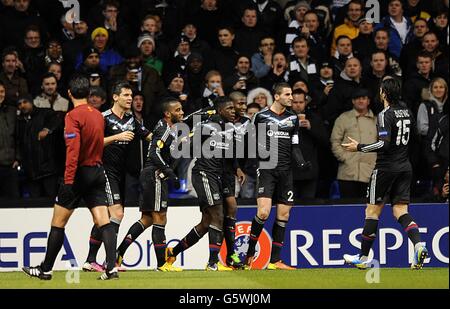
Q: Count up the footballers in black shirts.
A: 6